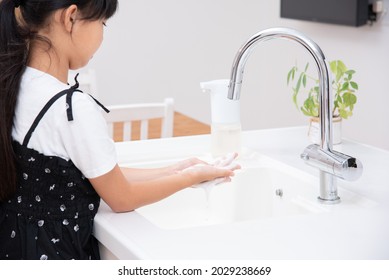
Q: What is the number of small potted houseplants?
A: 1